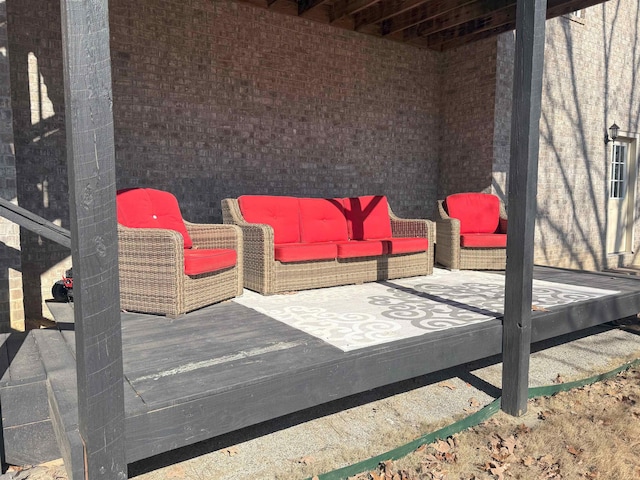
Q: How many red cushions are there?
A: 10